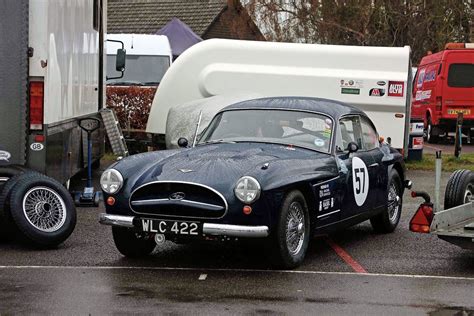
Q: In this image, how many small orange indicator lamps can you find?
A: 2